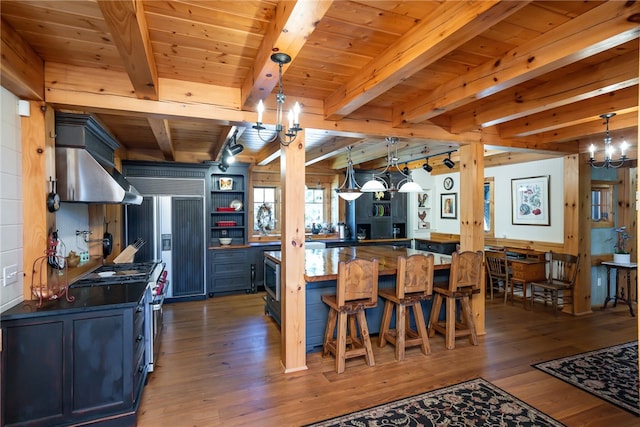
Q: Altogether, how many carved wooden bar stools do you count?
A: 3